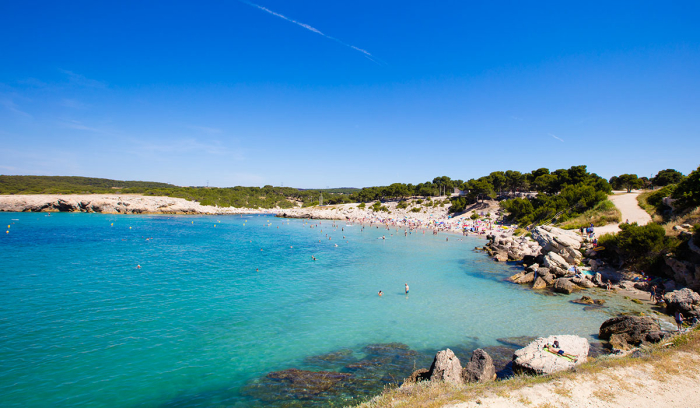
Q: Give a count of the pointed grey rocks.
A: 2